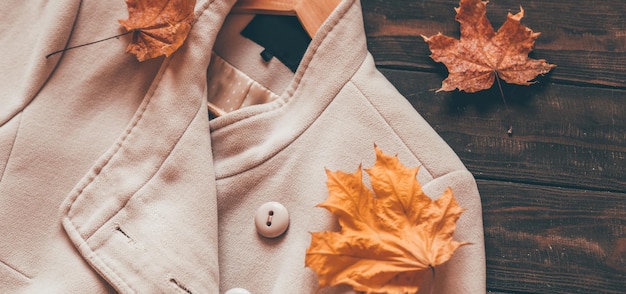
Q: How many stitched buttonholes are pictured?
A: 2